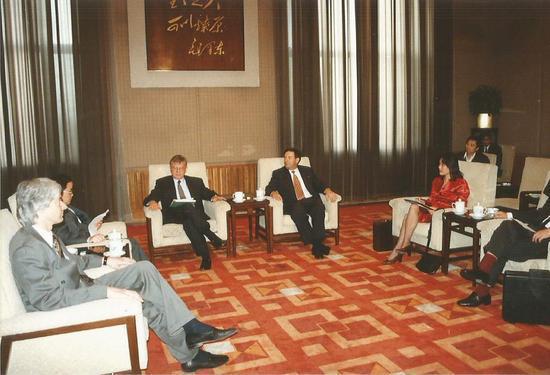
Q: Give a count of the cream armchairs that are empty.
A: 1